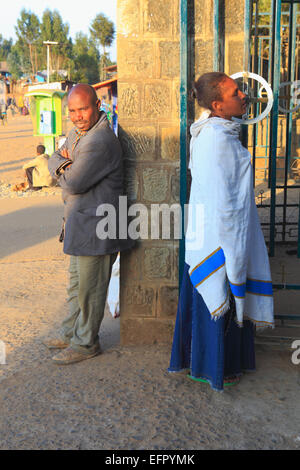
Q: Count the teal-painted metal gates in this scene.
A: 1